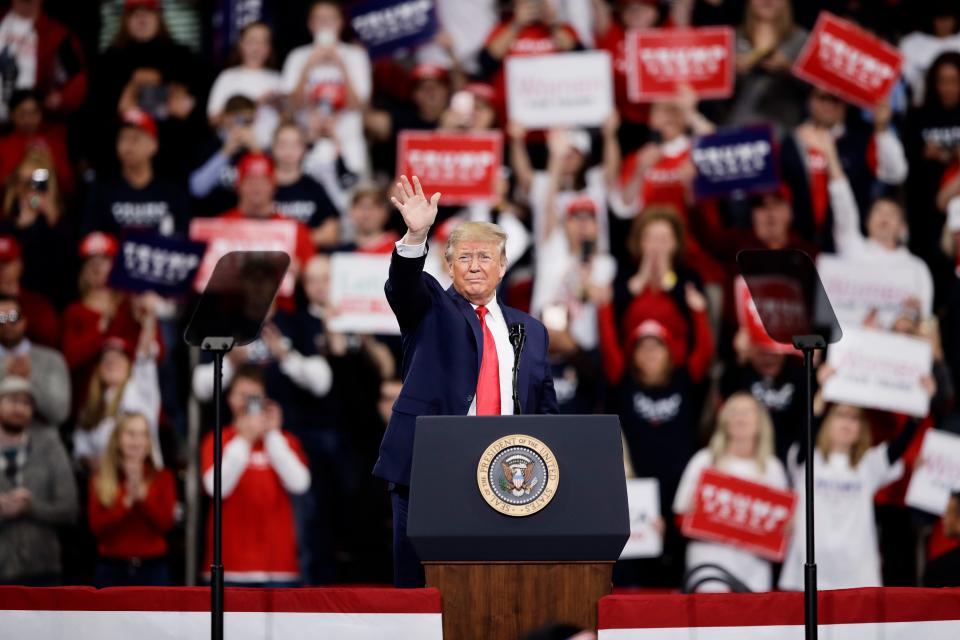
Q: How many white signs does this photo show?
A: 6